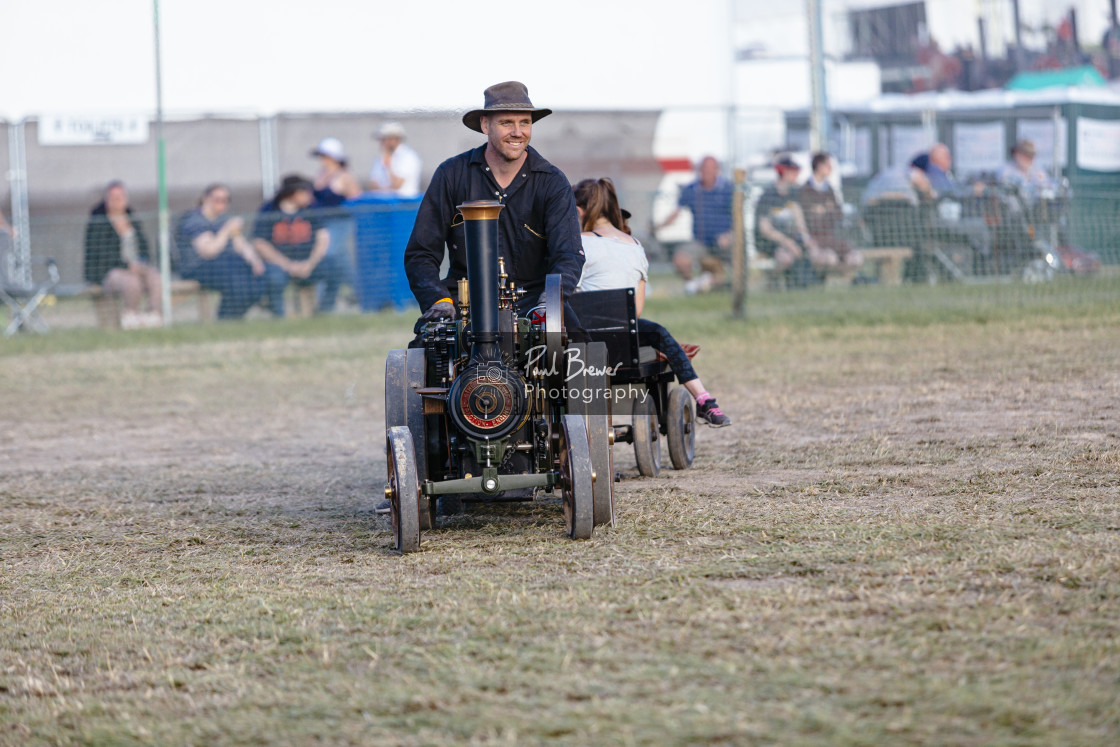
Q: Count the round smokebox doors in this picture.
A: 1